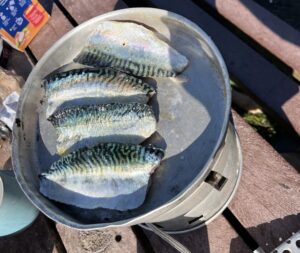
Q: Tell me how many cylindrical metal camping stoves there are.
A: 1